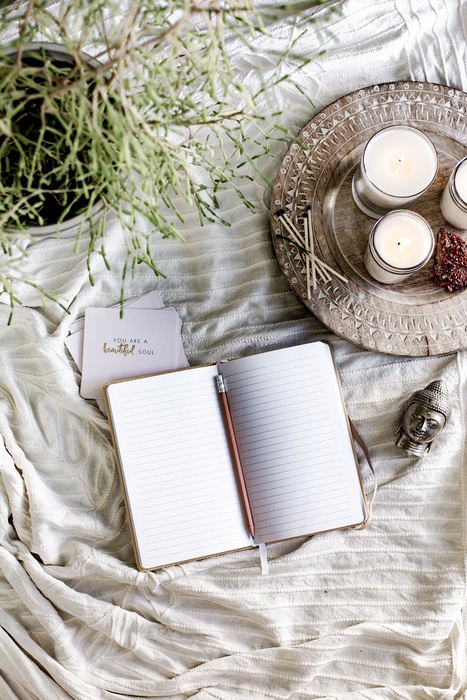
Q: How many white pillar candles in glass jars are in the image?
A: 3